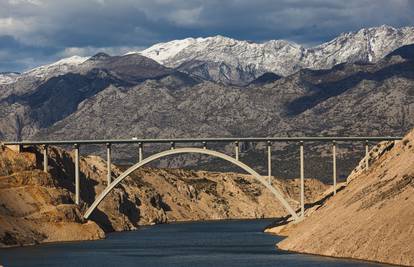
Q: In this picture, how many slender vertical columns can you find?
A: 11